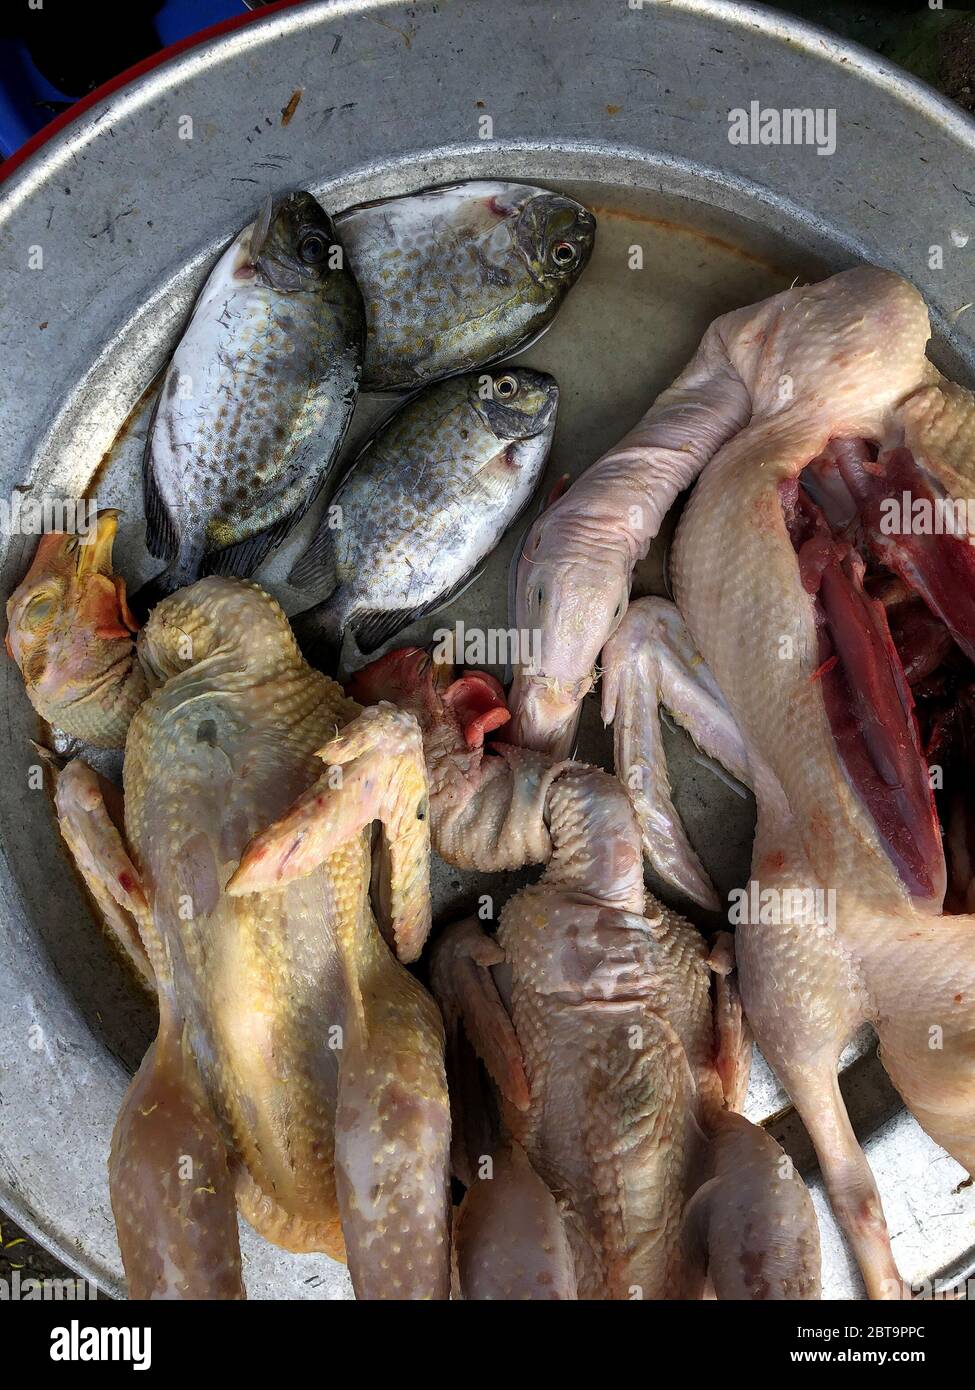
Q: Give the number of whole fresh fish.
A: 3